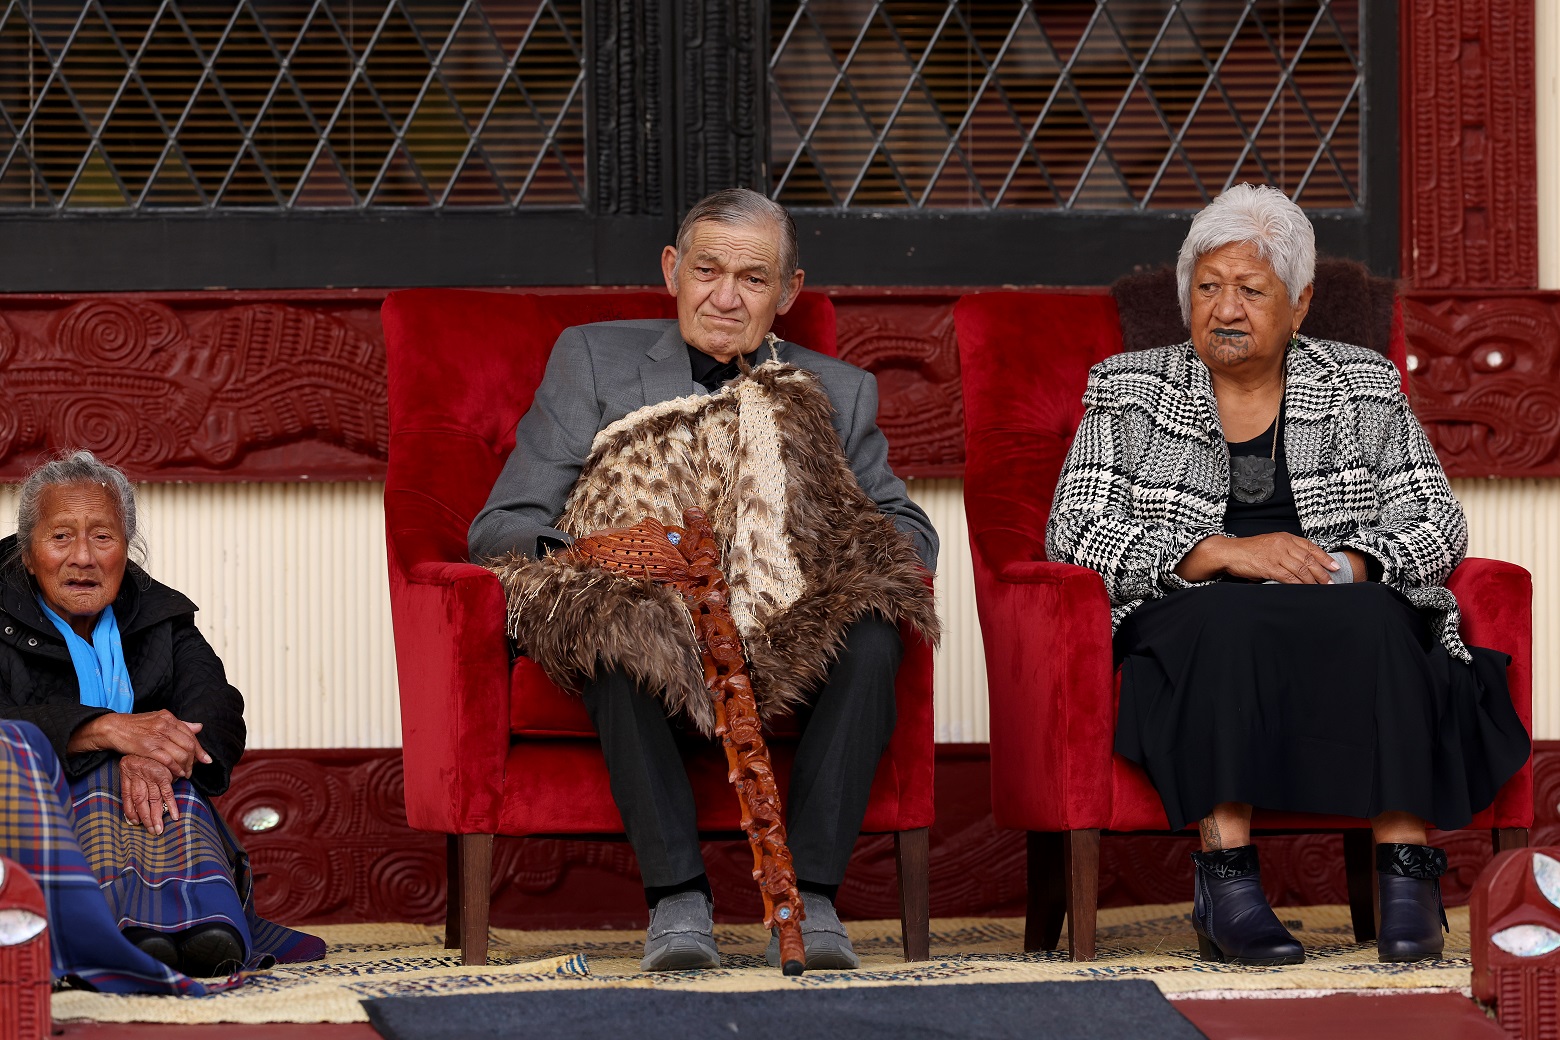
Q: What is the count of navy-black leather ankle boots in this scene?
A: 2